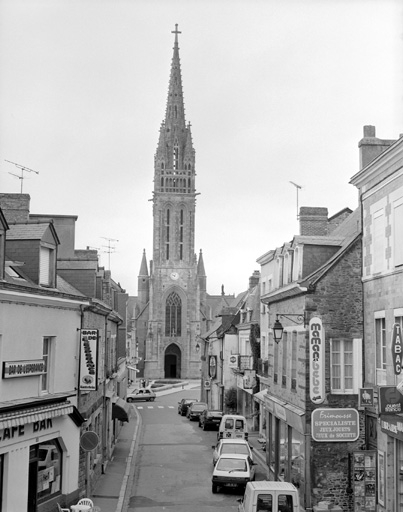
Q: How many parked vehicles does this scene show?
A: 7